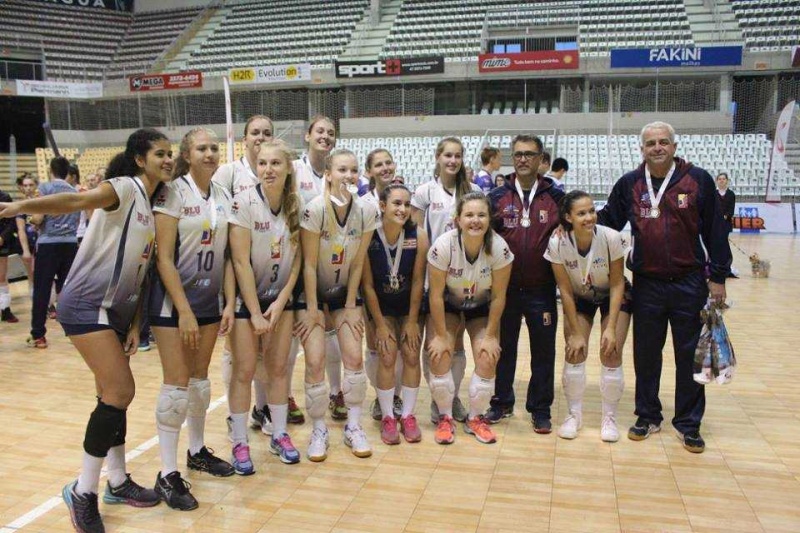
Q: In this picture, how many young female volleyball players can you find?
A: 11